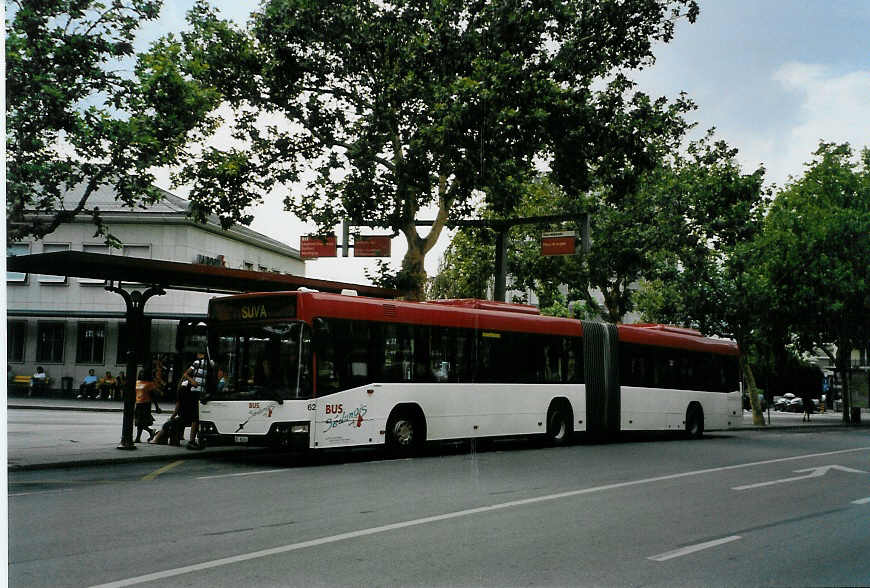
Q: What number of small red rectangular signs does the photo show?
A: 3